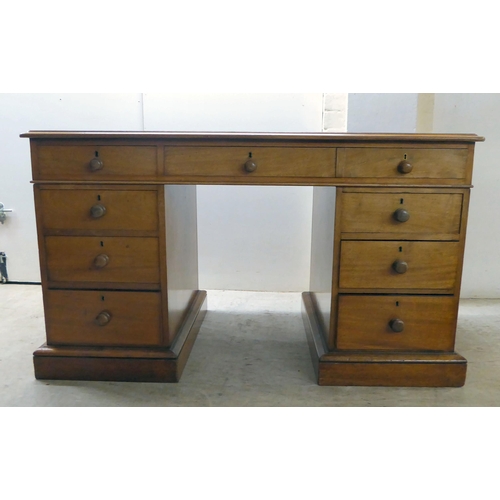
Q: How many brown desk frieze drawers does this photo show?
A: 3